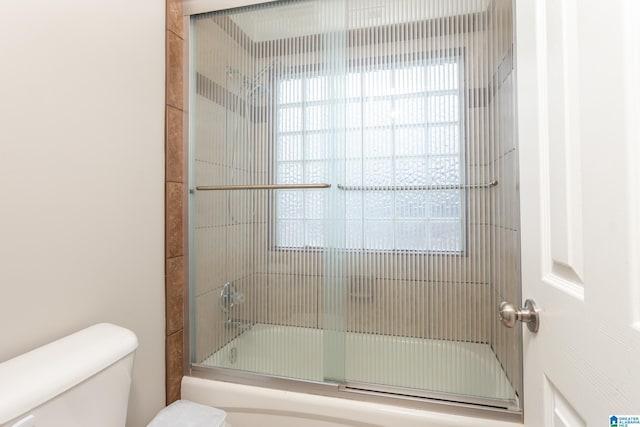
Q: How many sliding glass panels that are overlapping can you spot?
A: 2